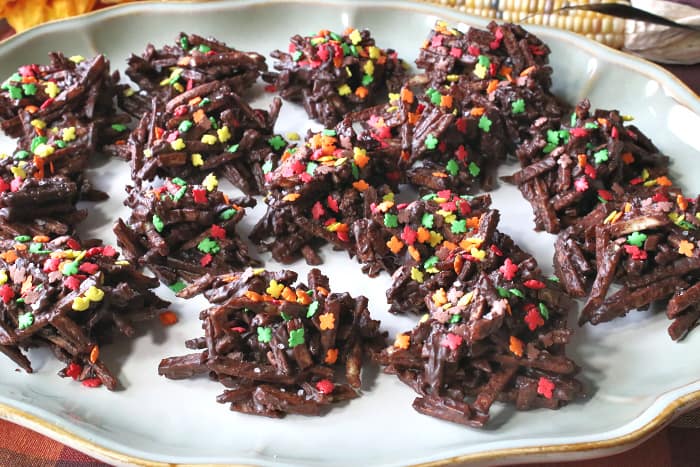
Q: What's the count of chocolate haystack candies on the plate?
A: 15